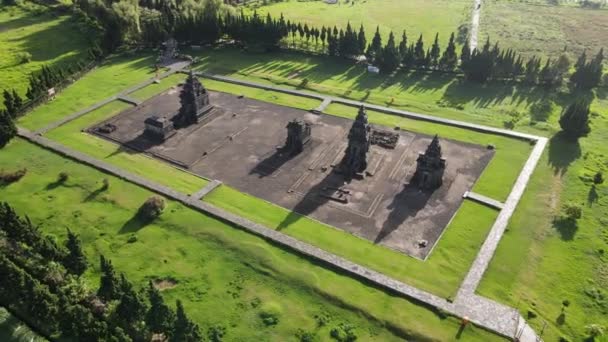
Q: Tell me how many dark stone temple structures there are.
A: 5